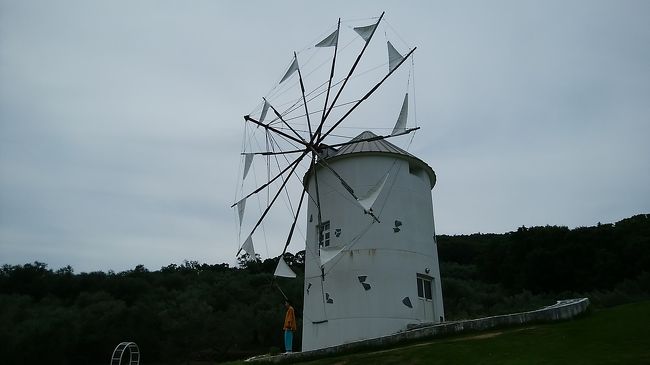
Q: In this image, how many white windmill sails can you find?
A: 12